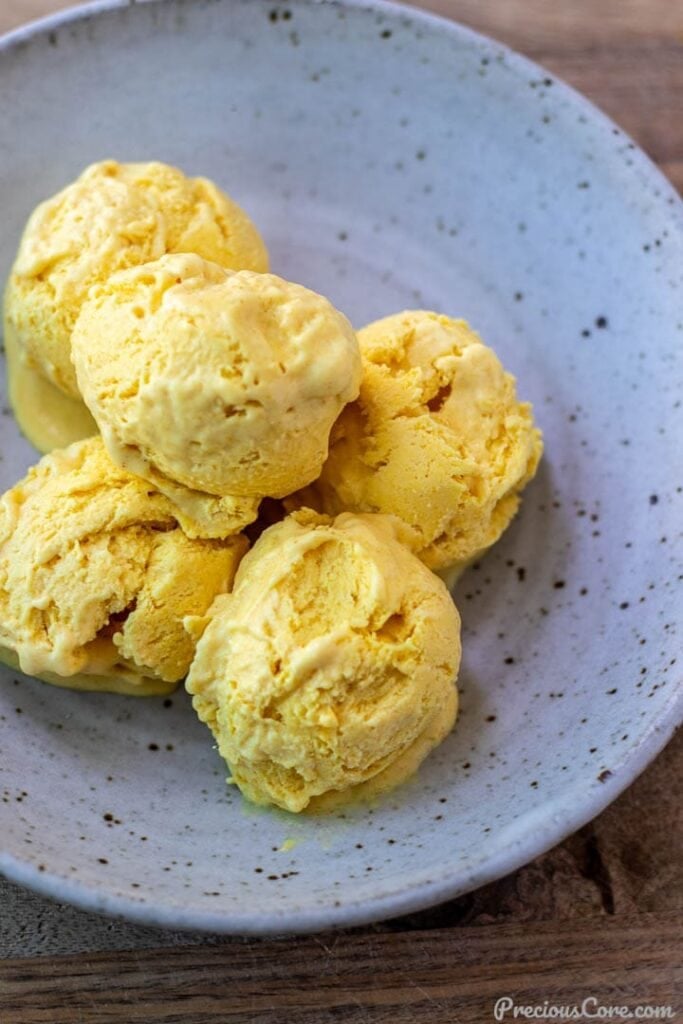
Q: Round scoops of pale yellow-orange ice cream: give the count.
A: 5